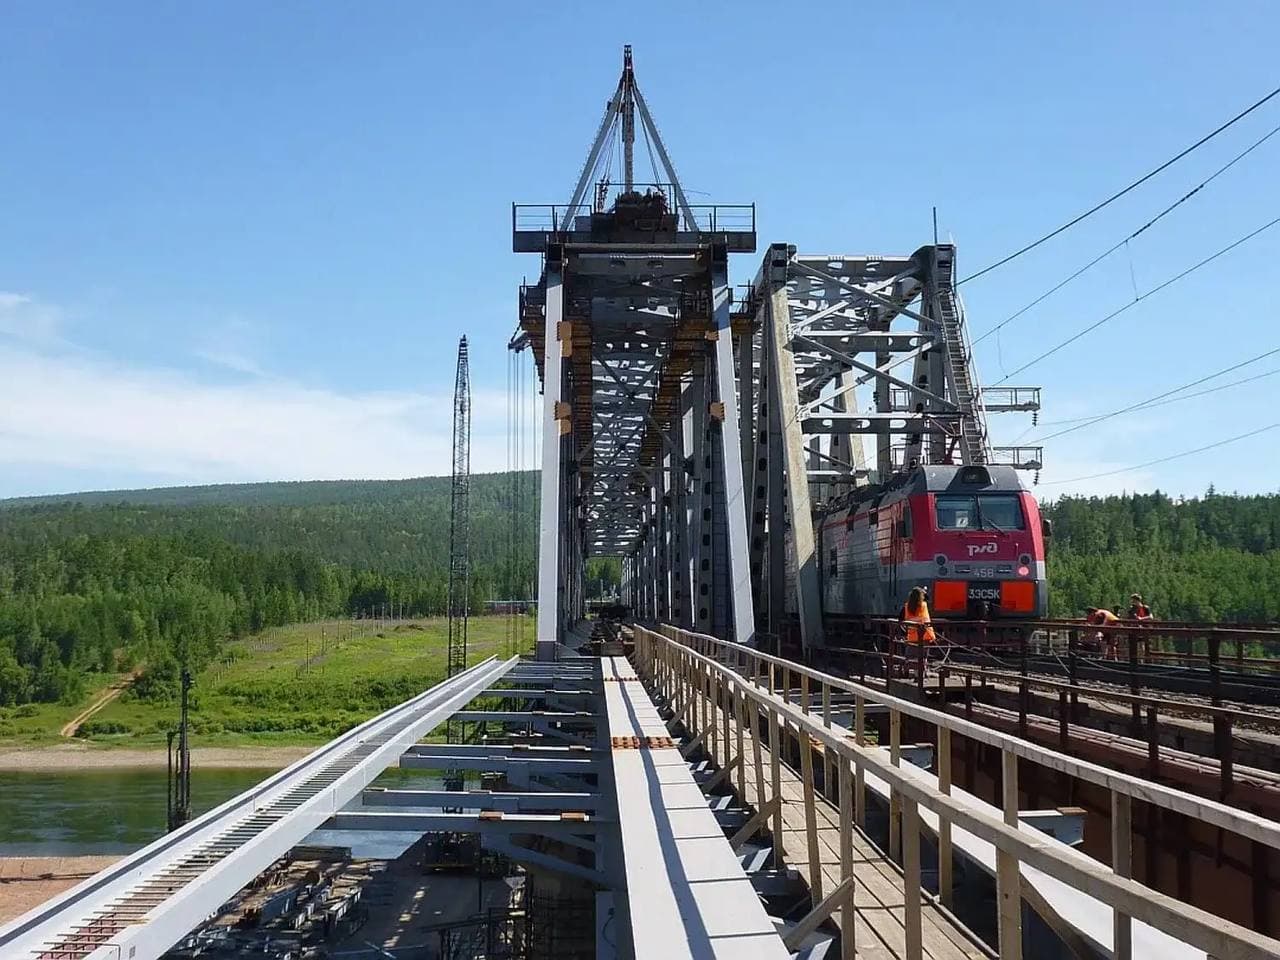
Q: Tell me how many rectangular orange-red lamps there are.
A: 2